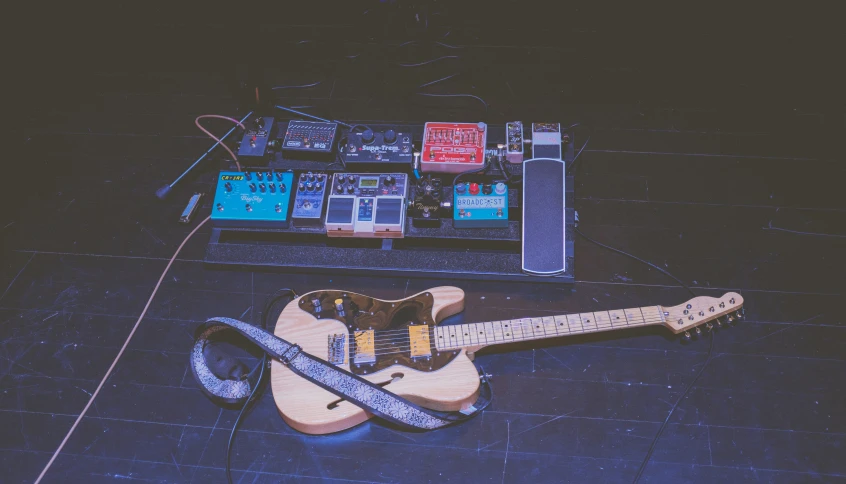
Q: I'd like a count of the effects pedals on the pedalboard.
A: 12